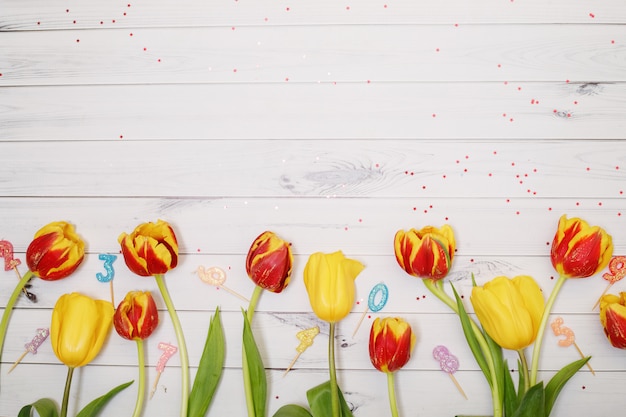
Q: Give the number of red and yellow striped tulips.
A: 8